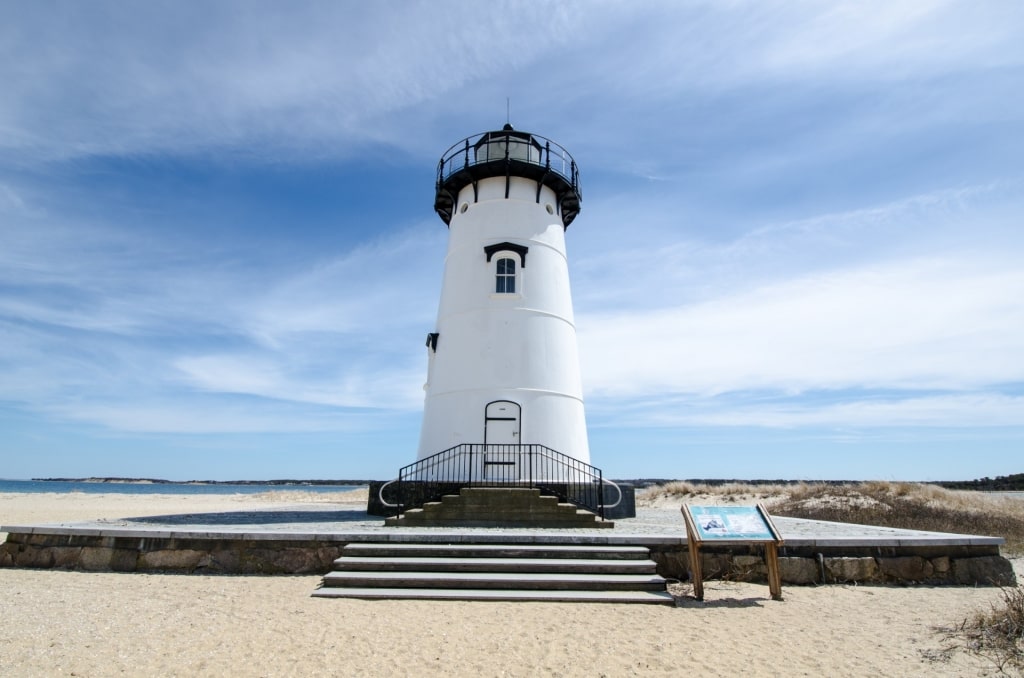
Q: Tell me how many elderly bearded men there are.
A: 0